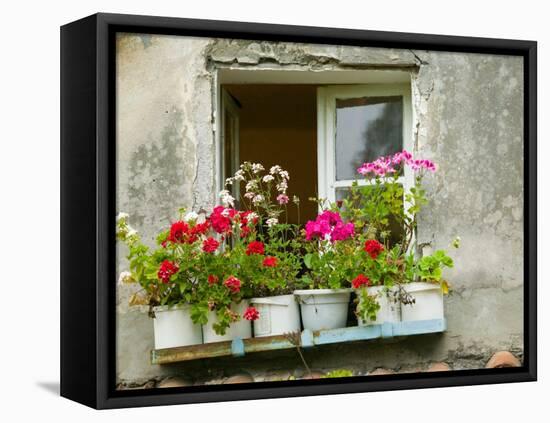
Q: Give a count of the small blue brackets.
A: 3